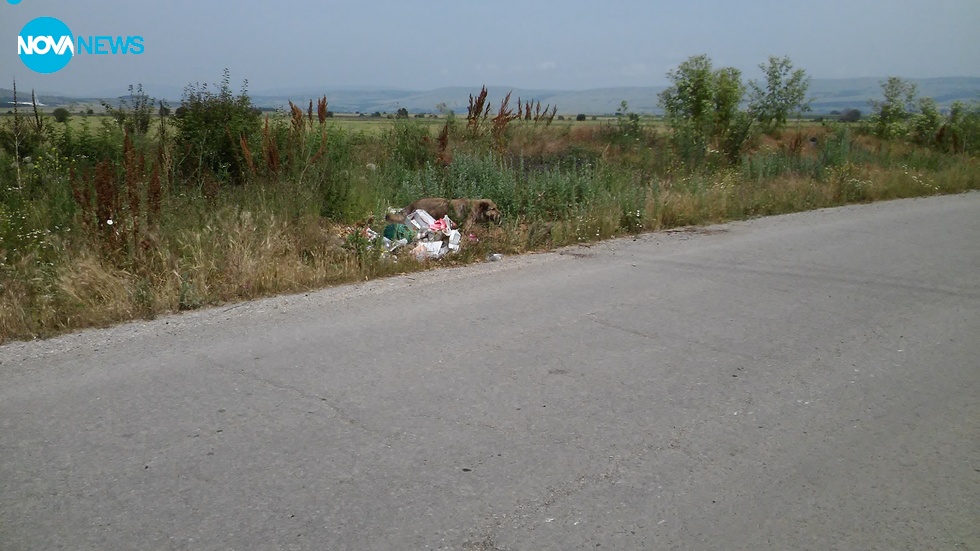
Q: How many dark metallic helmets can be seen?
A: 0